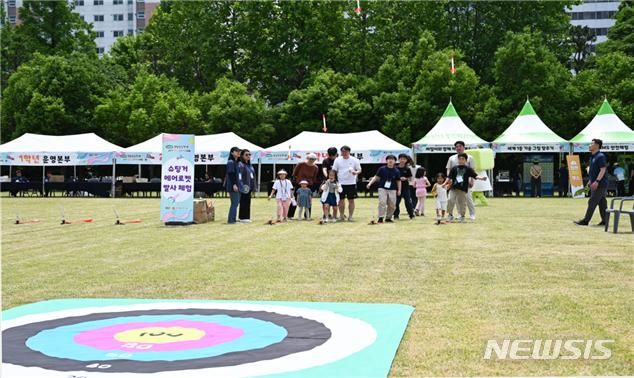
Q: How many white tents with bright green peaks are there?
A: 3